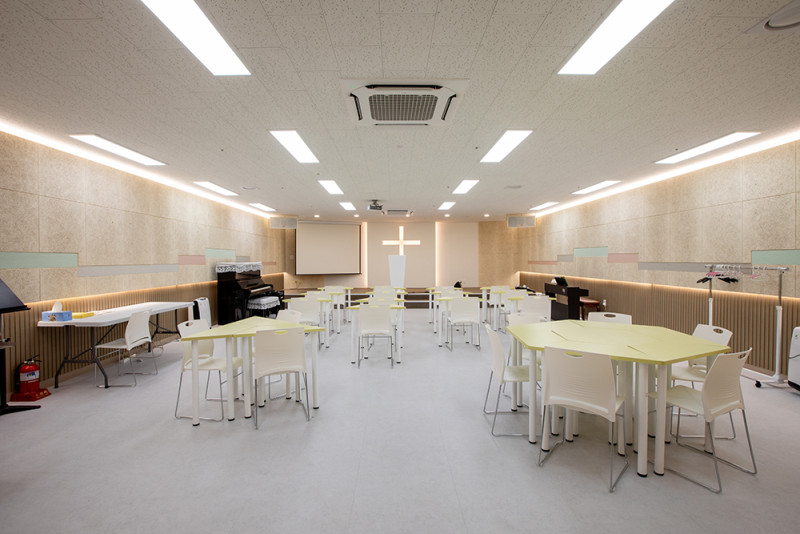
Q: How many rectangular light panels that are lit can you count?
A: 14